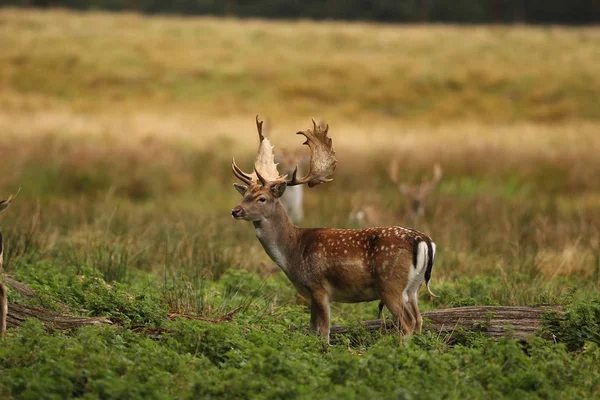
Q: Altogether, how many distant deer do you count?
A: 2